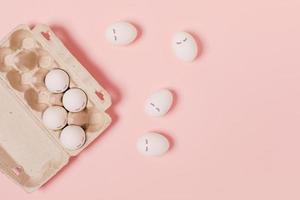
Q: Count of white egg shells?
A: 8